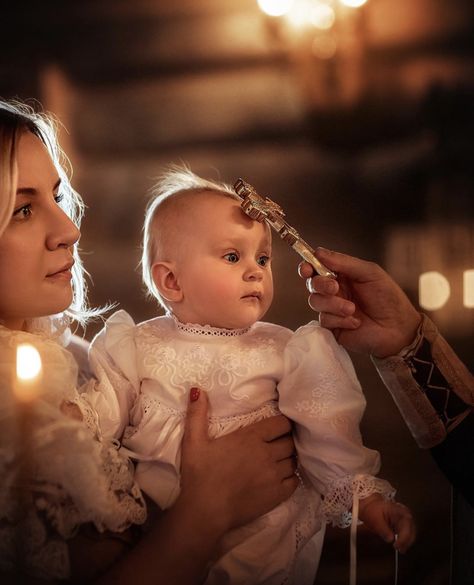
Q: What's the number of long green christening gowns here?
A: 0